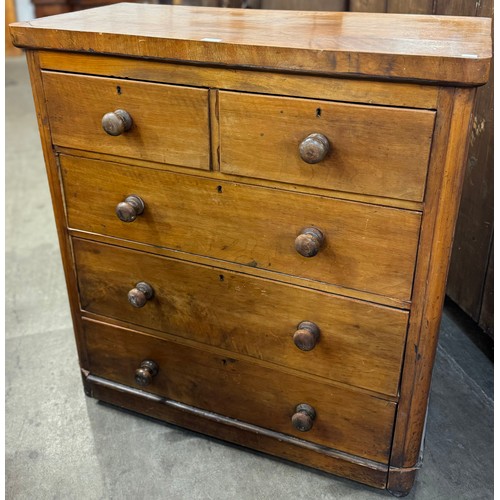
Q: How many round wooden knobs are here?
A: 8